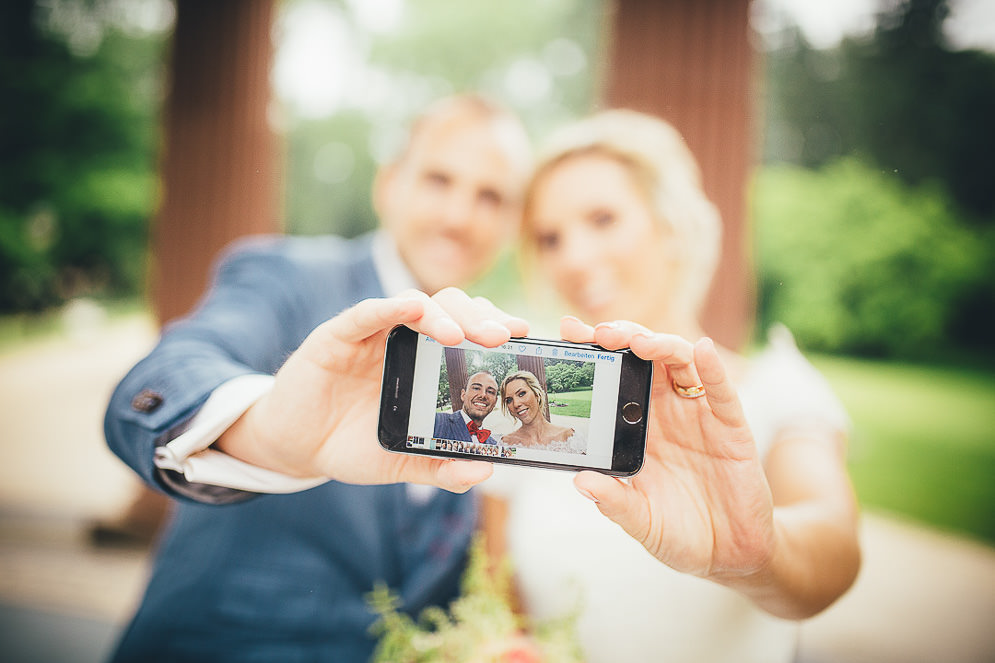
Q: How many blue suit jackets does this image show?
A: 2